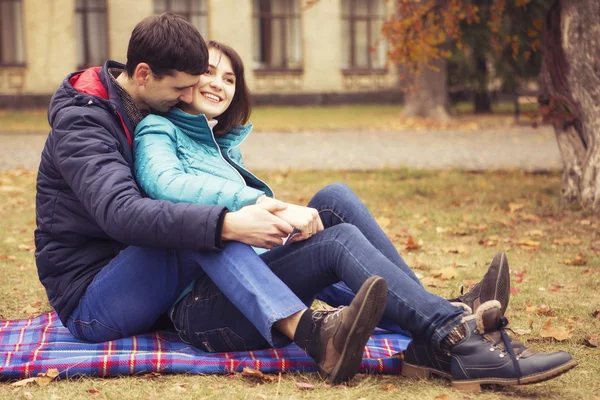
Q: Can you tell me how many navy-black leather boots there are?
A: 2